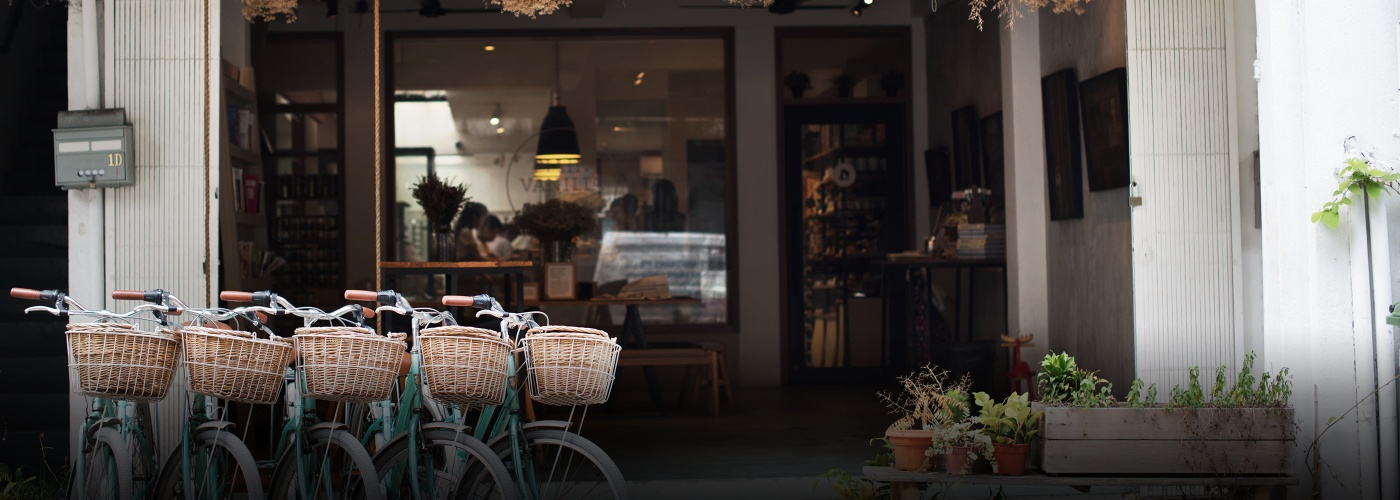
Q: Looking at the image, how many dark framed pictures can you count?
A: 5